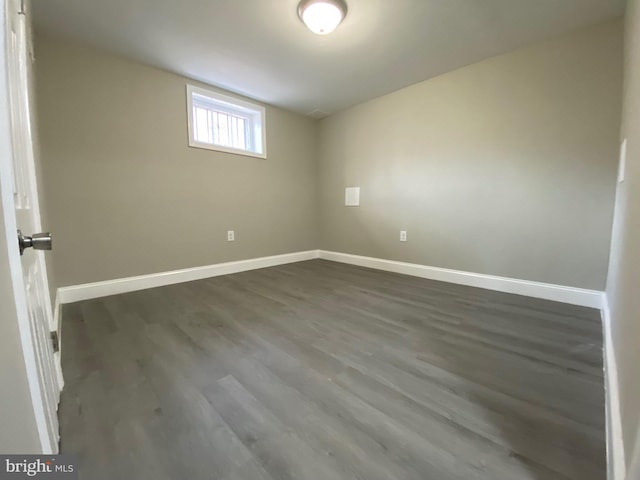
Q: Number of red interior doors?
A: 0